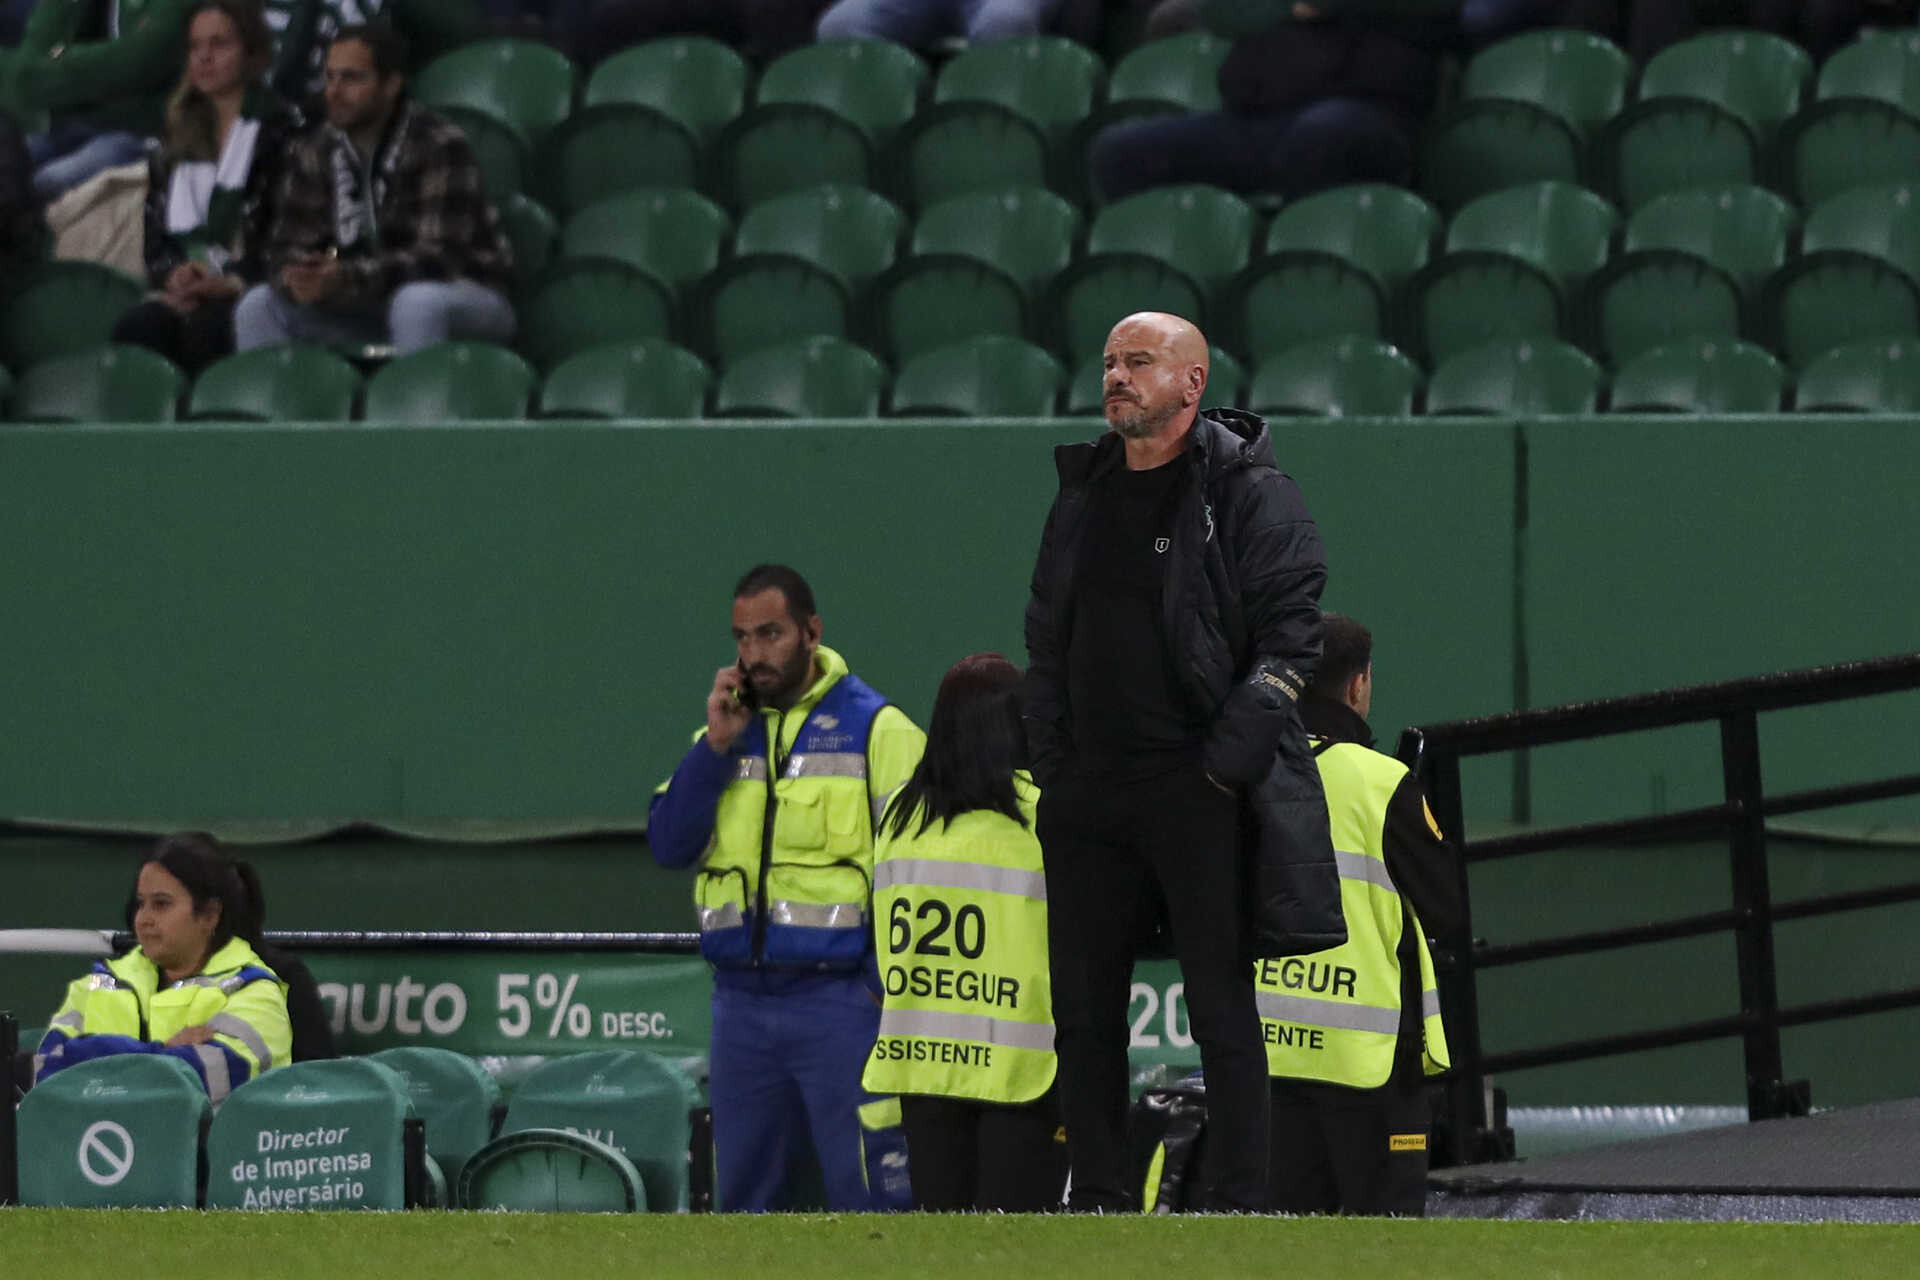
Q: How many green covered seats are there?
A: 4